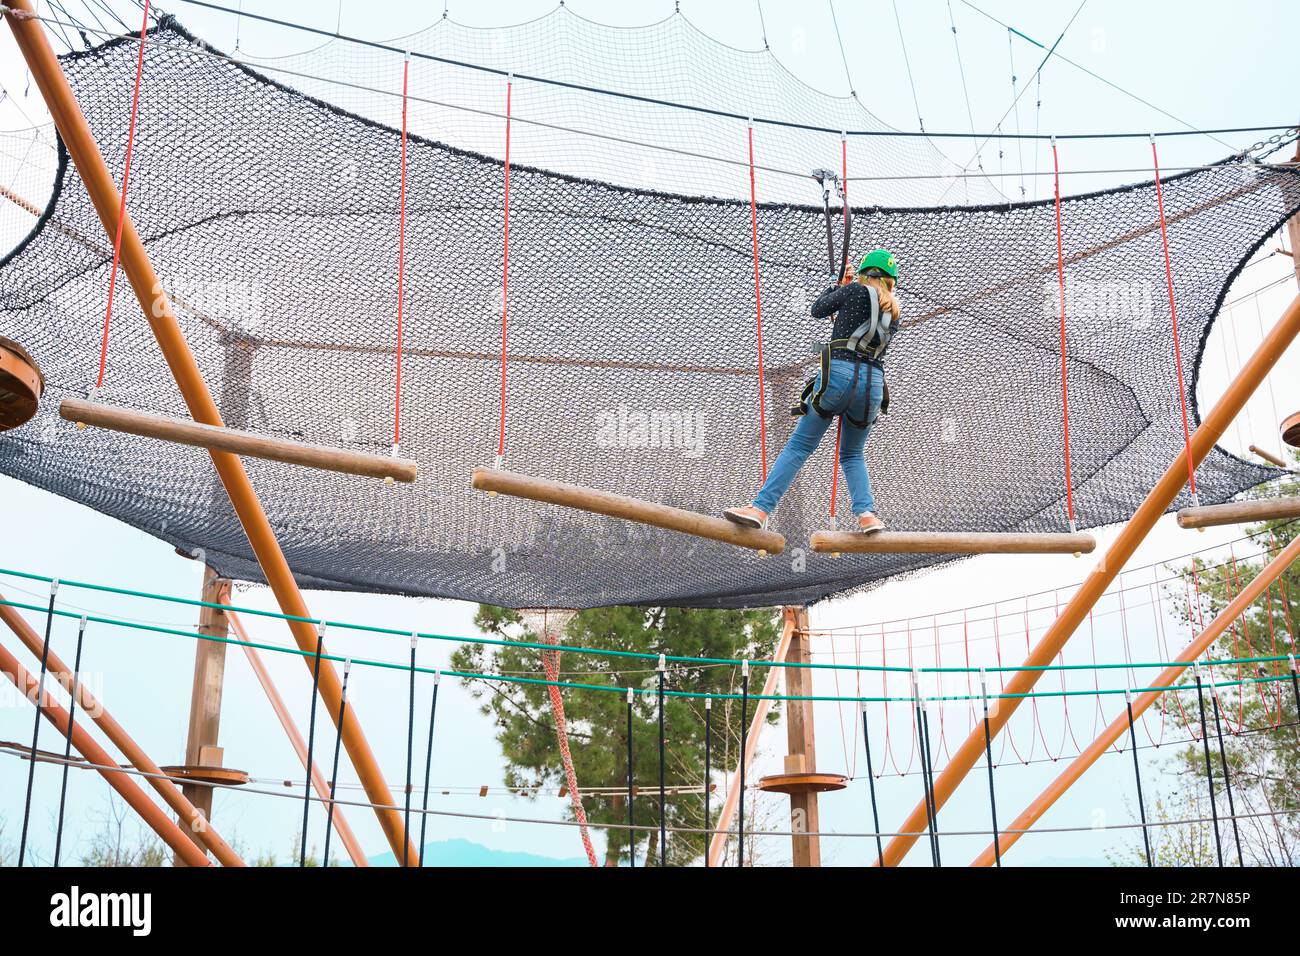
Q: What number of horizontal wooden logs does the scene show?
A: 4